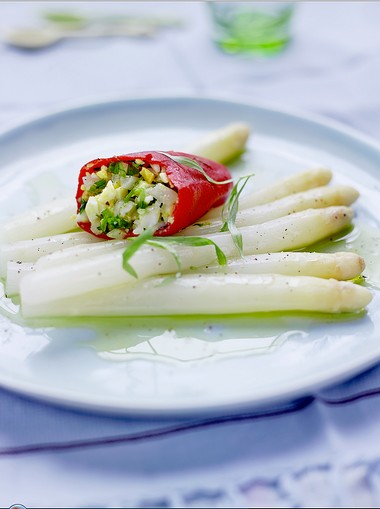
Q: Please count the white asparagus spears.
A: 6